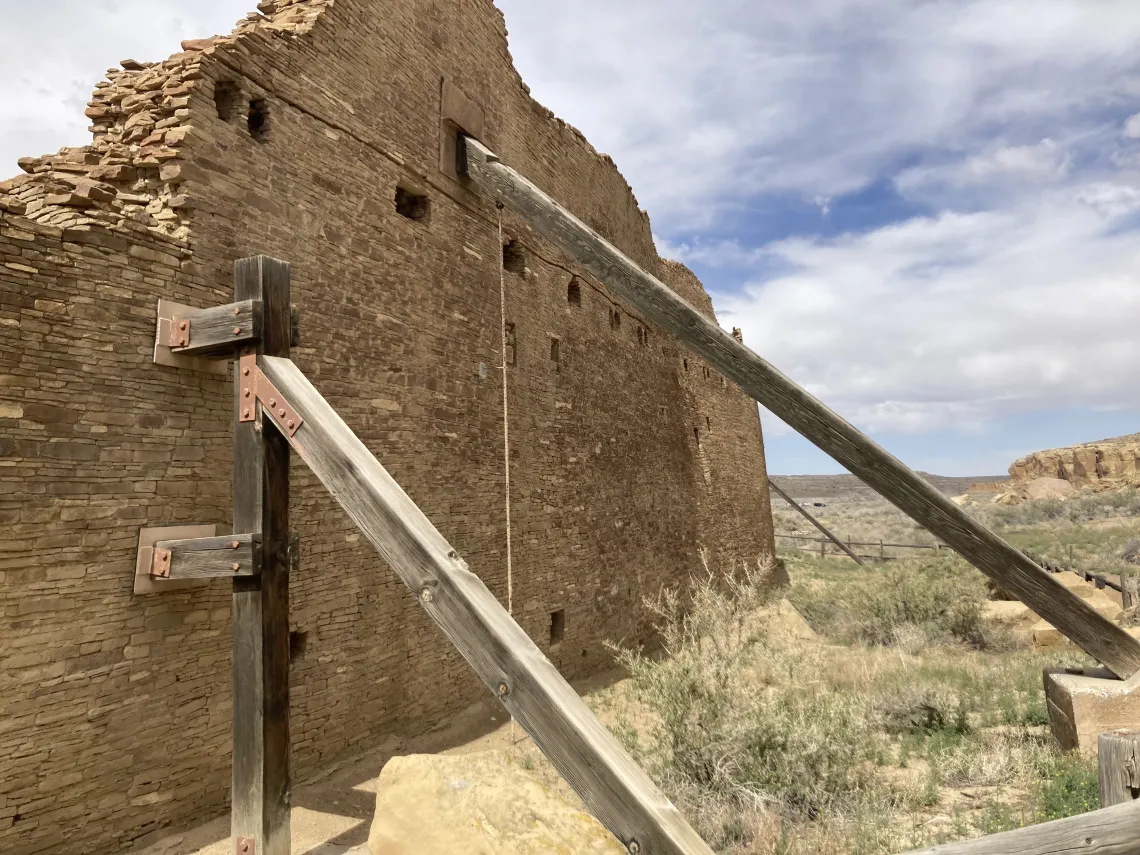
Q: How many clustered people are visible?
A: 0